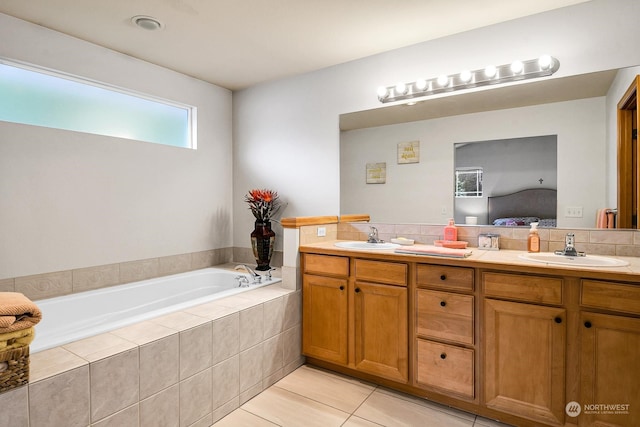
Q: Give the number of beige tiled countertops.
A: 1